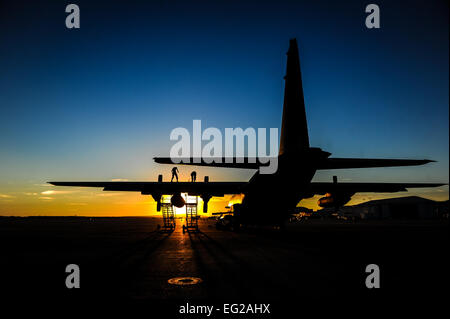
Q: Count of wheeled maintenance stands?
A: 2